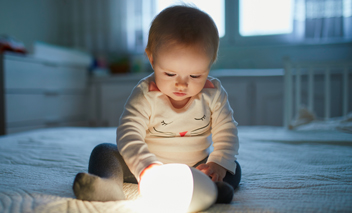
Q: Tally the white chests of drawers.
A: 1